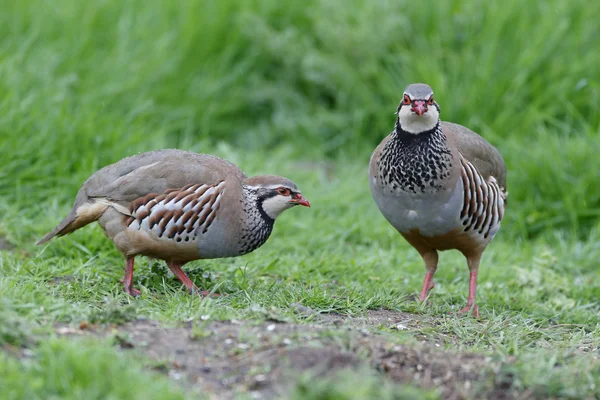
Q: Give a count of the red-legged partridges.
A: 2